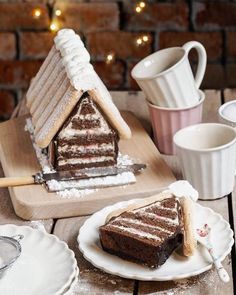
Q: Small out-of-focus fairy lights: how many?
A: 8